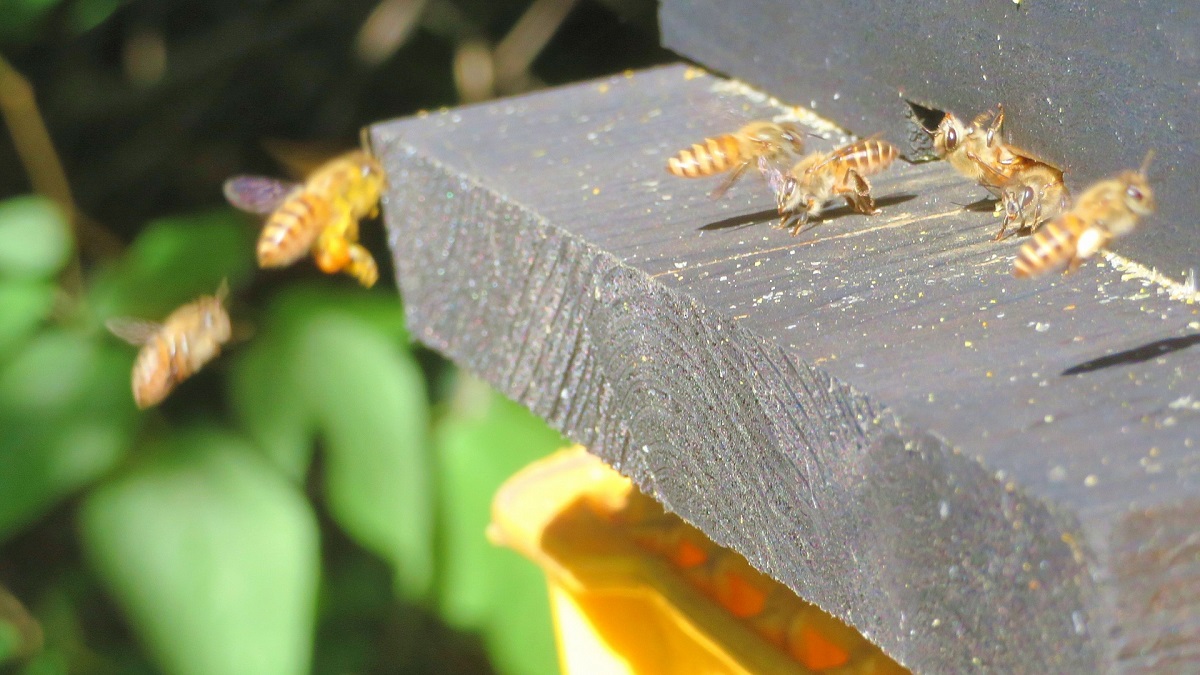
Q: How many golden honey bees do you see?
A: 7